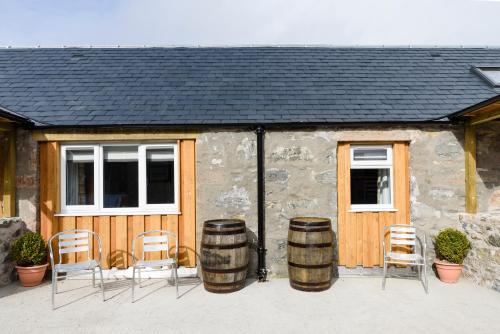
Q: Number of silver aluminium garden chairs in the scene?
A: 3